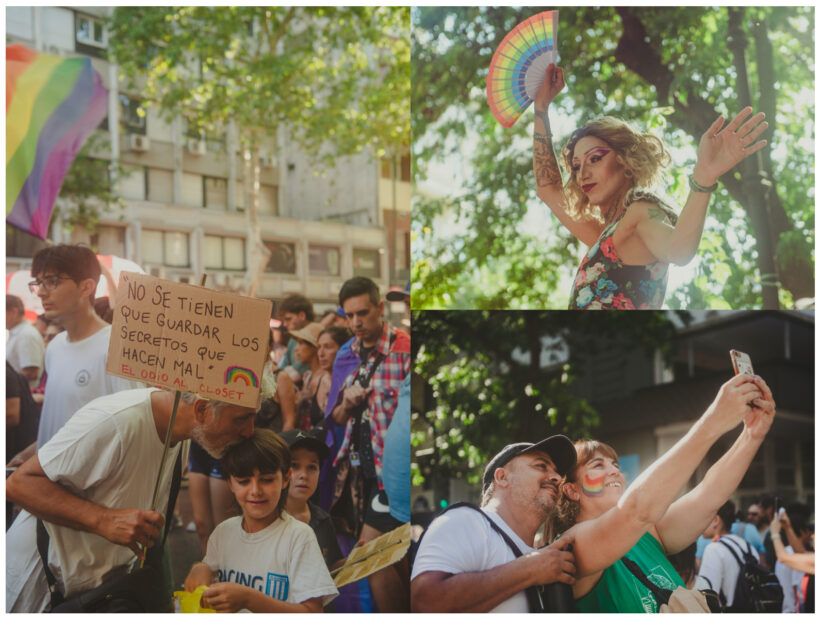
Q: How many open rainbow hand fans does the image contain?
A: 1